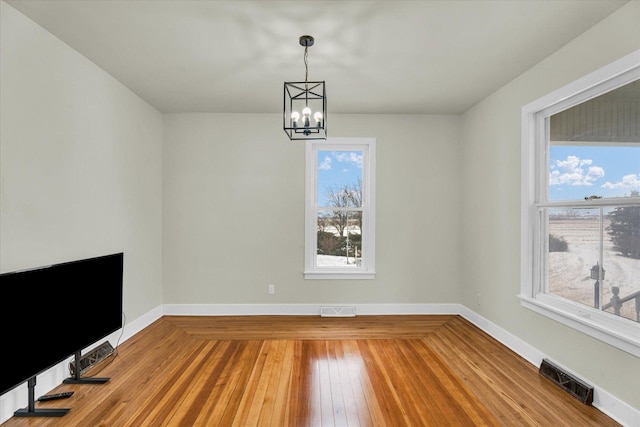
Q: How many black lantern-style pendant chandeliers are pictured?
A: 1